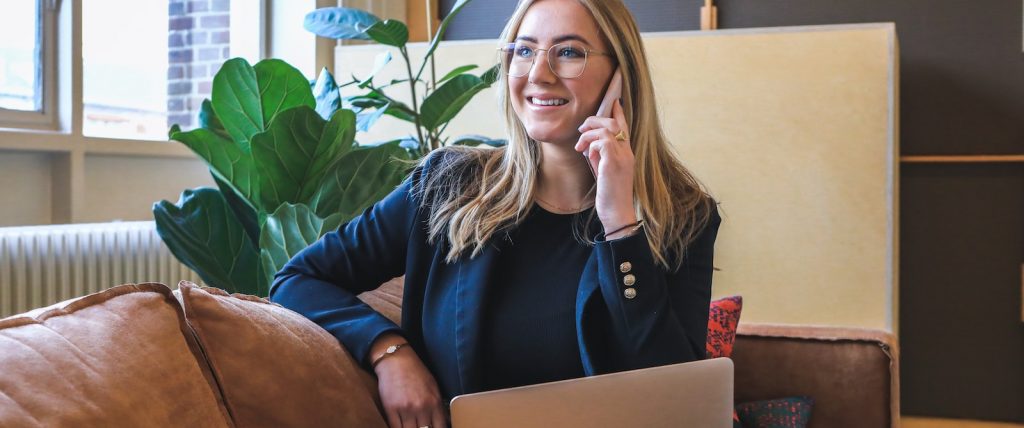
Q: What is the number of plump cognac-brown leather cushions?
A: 2